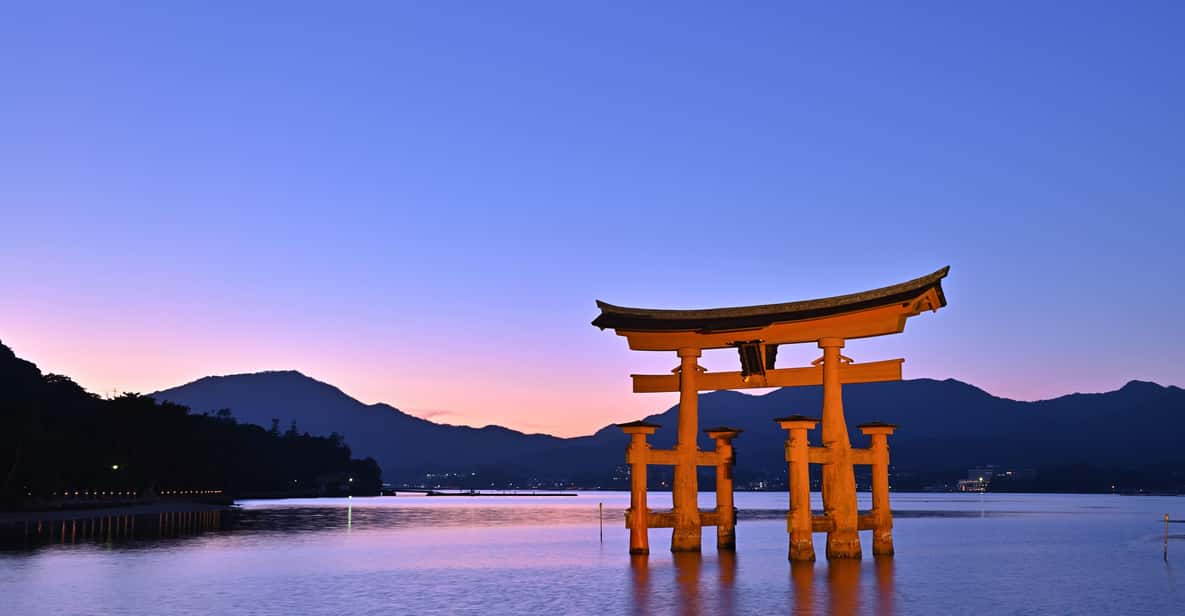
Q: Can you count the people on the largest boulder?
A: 0